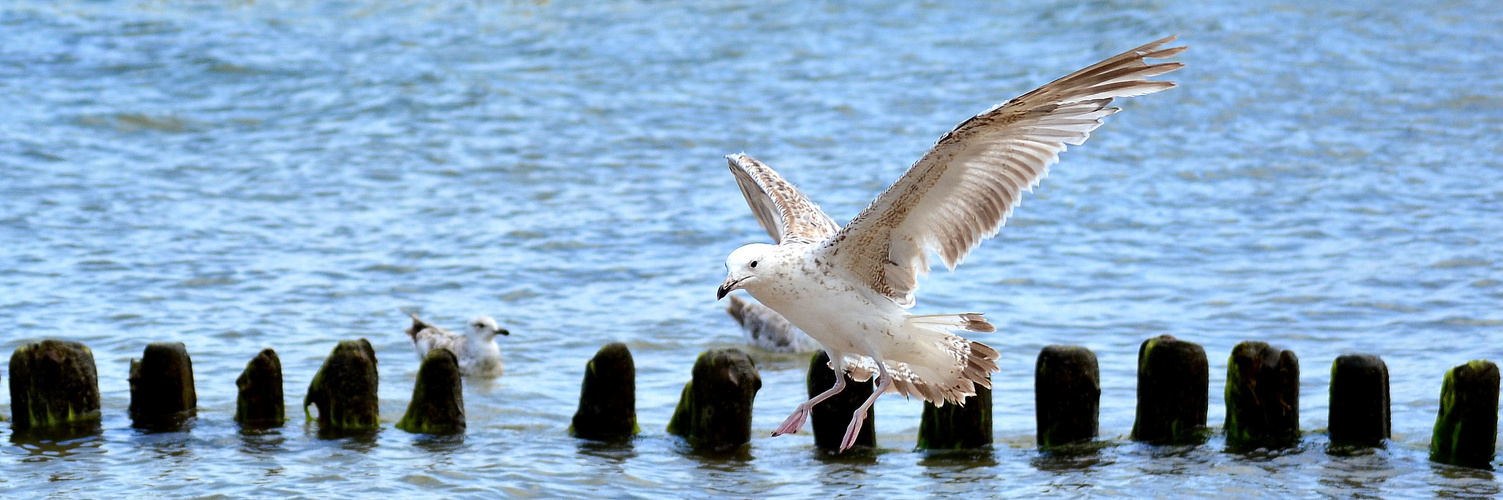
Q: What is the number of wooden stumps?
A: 14